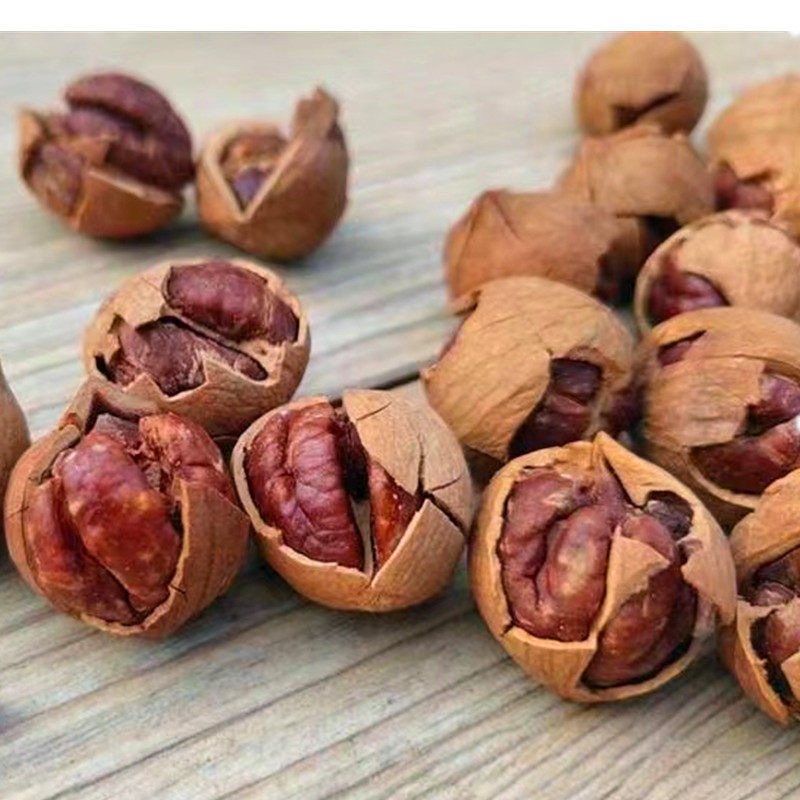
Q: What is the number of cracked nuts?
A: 14